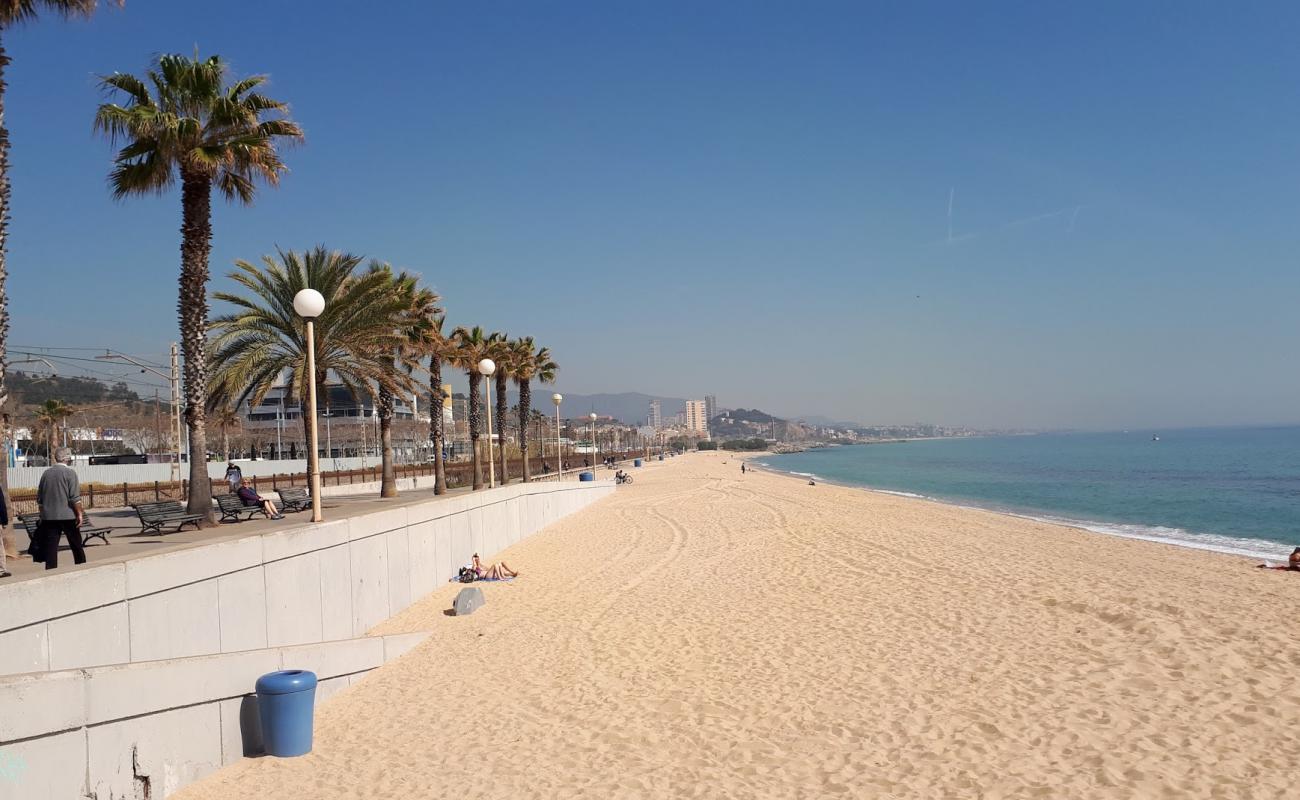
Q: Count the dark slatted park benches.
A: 4